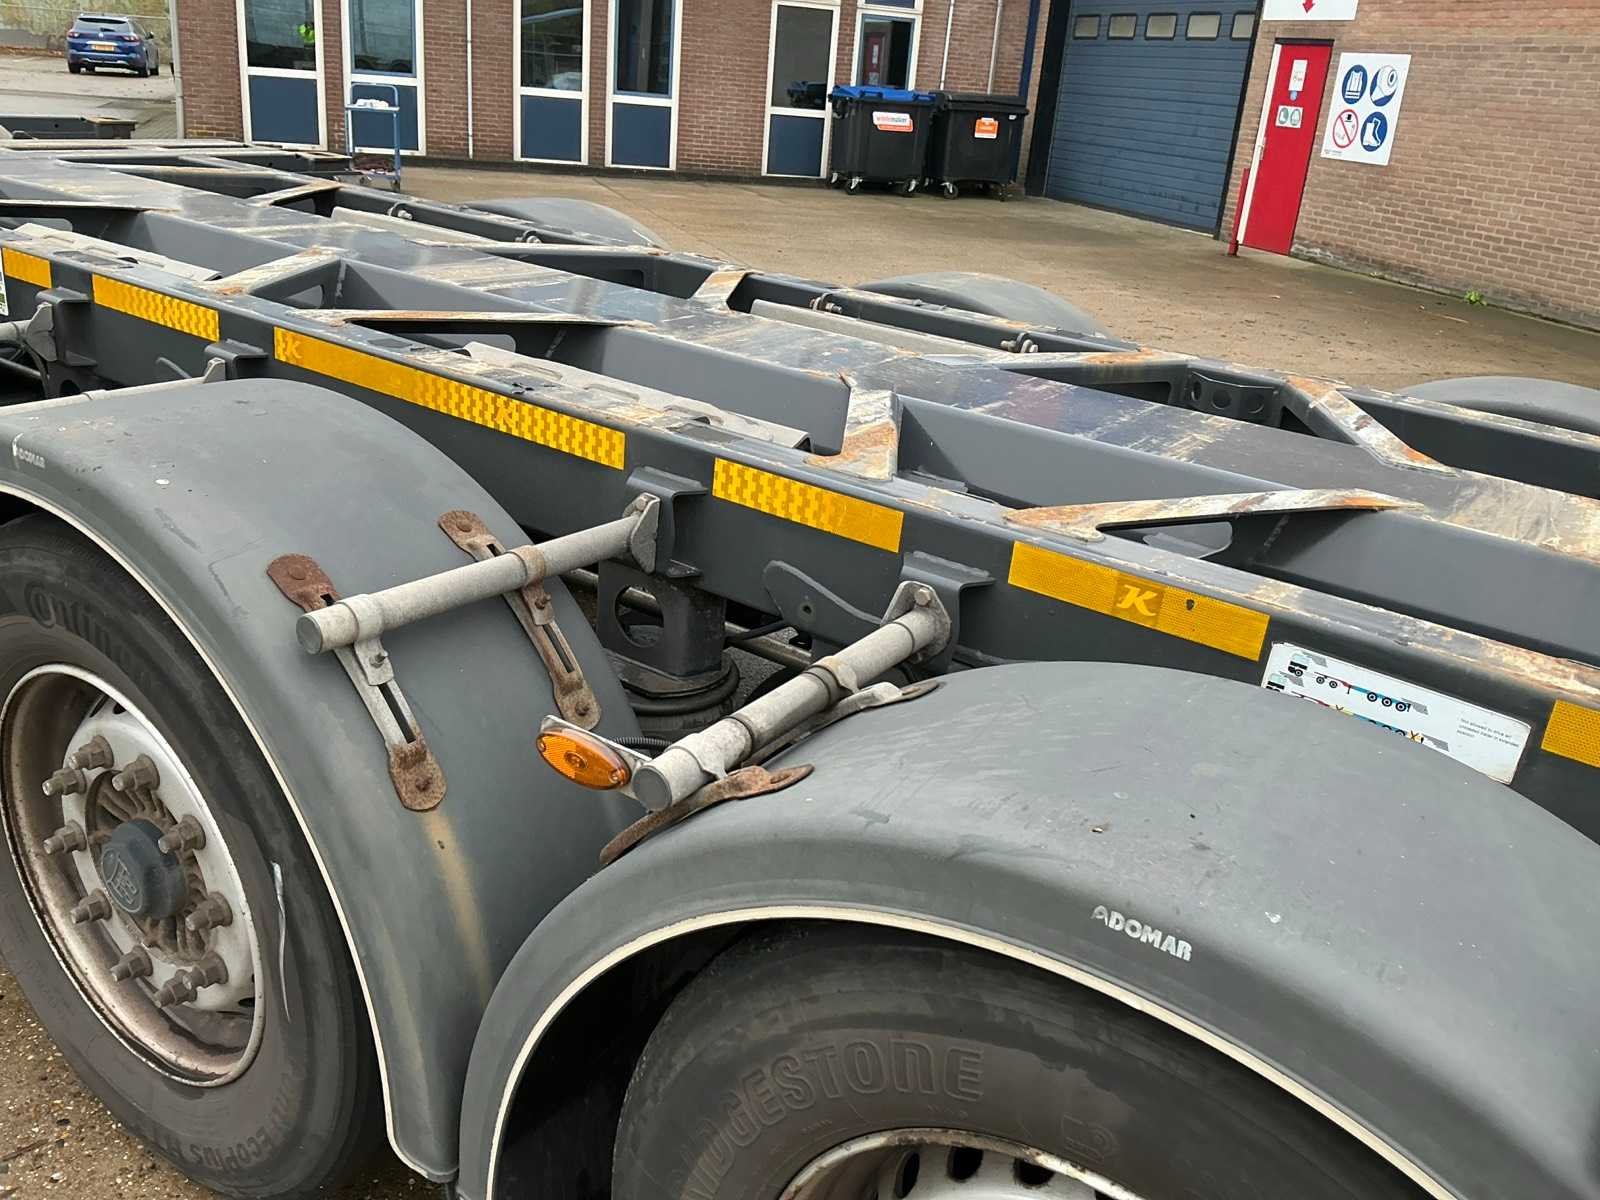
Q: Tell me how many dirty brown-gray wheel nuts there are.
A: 10